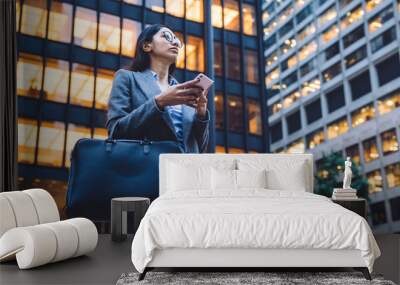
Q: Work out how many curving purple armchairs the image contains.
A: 0